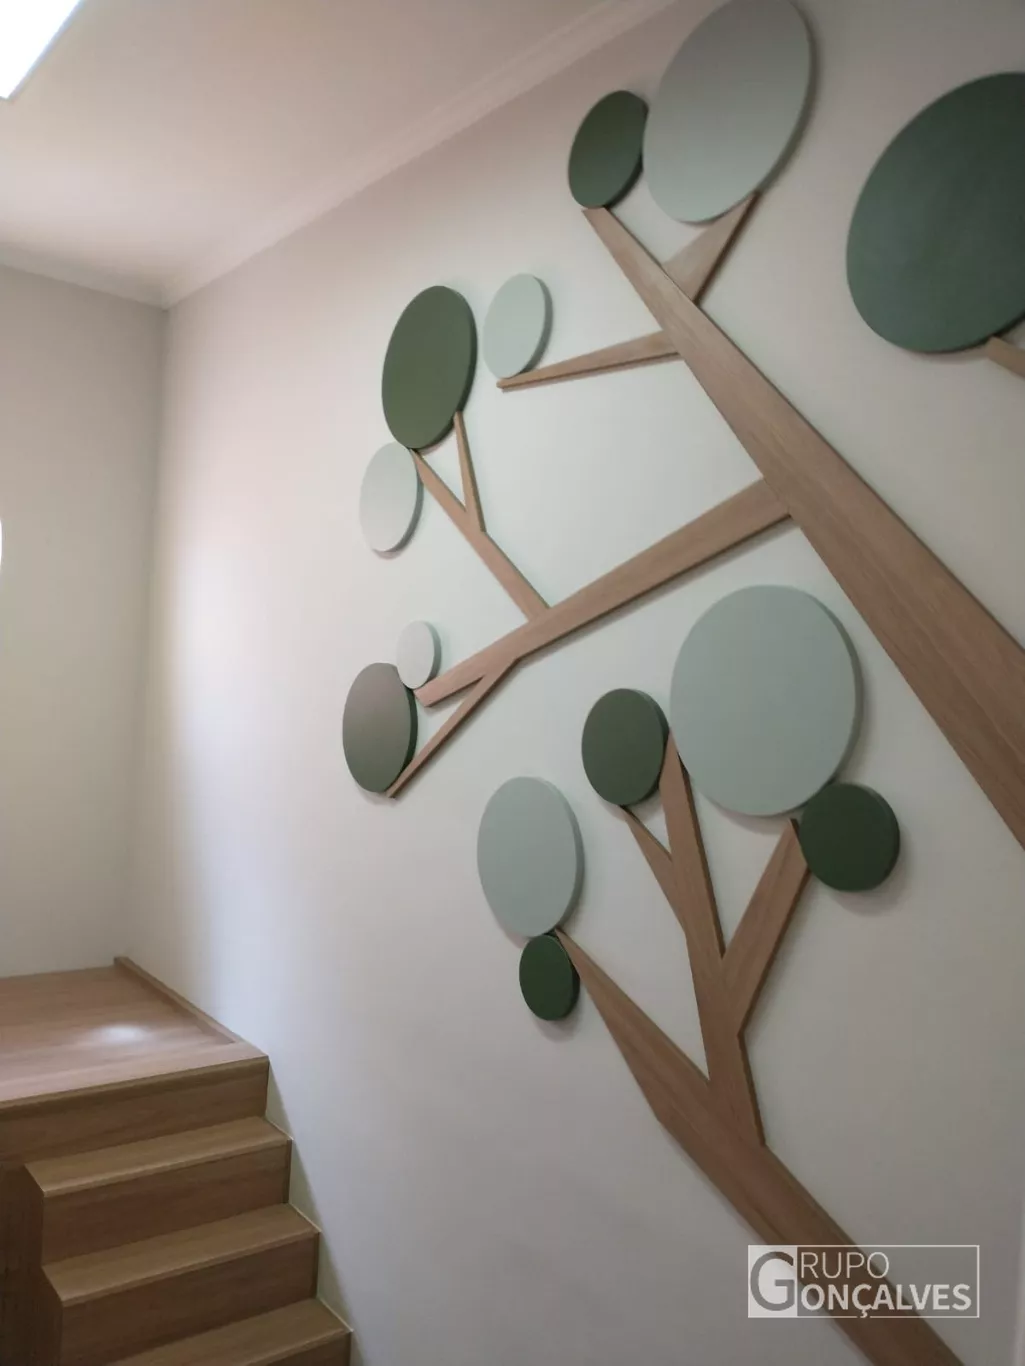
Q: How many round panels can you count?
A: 13